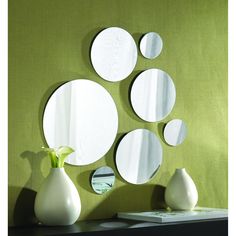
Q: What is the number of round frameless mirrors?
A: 7